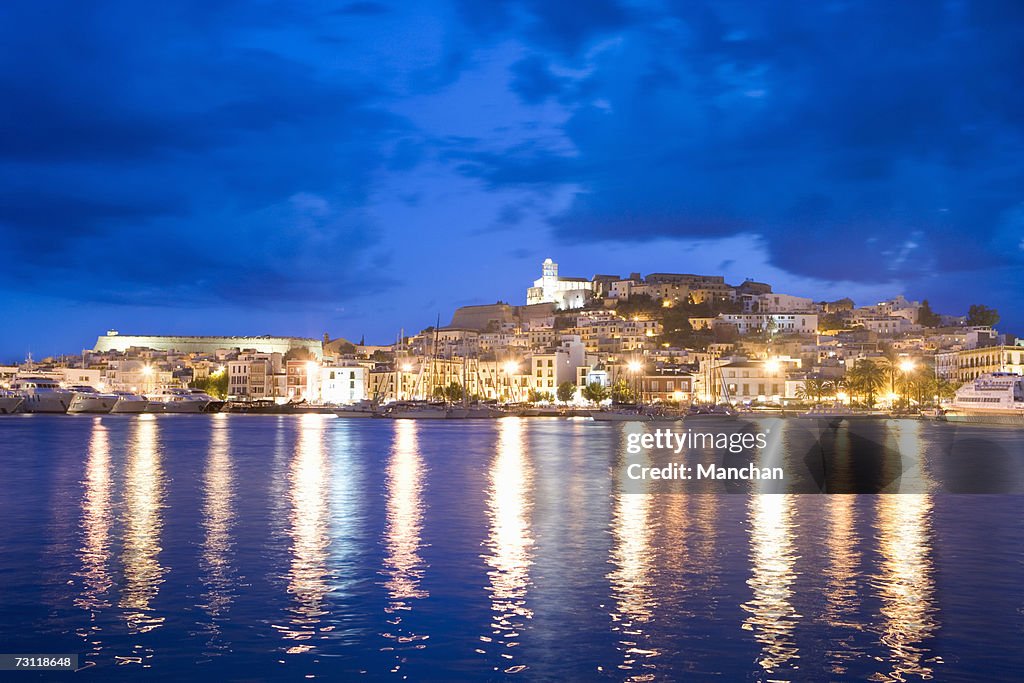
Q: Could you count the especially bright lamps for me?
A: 7